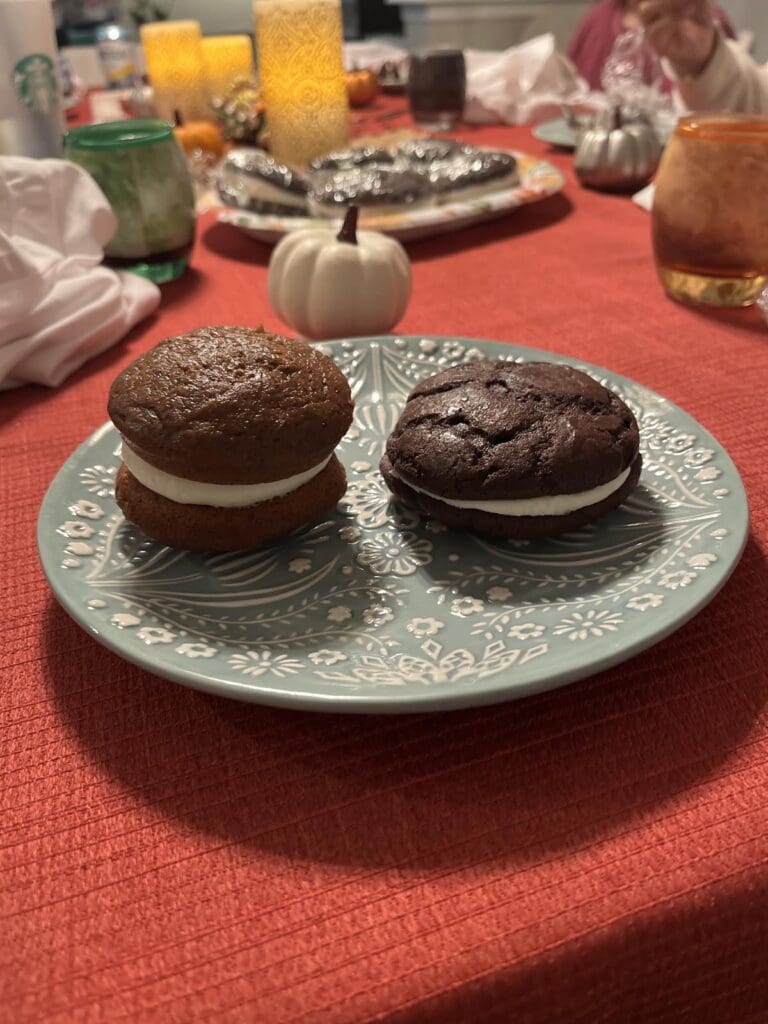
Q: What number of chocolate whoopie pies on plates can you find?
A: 6